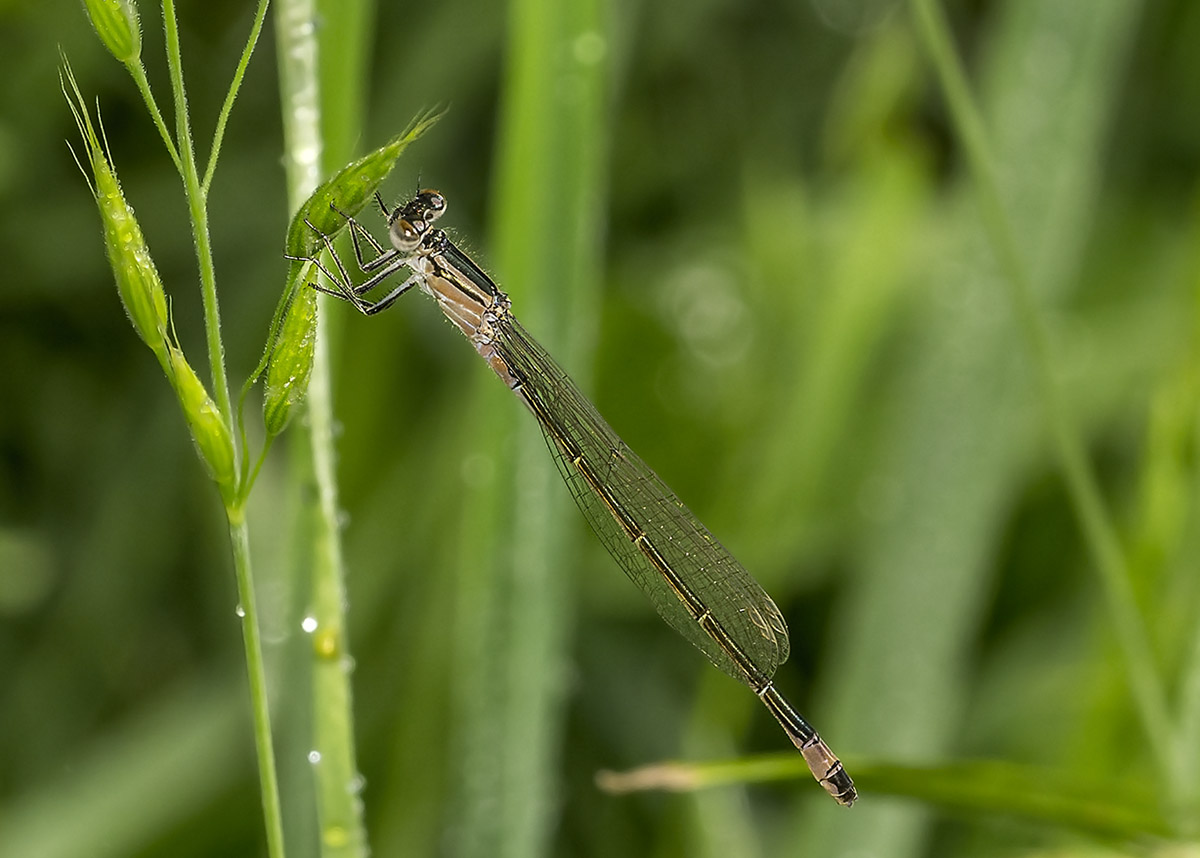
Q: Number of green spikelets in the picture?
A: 5